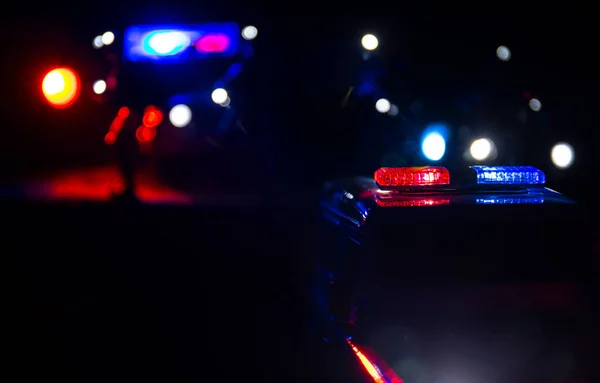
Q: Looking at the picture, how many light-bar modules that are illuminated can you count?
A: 2